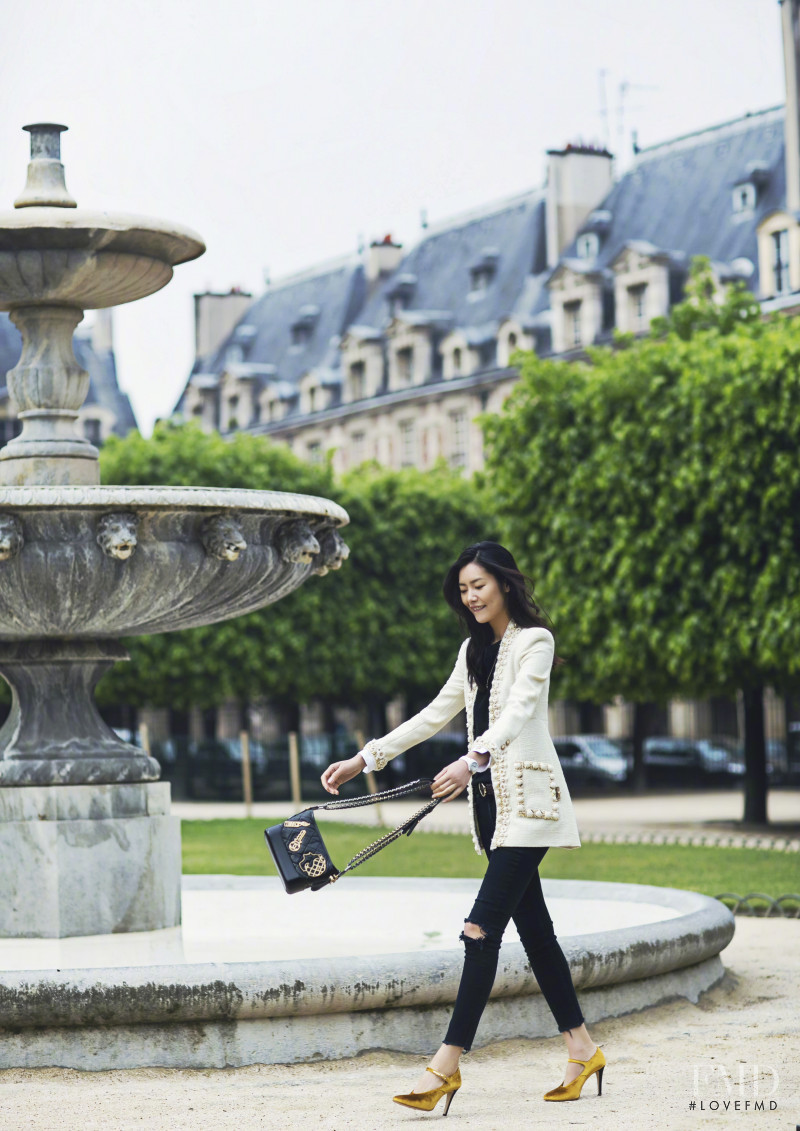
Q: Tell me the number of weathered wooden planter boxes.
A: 0